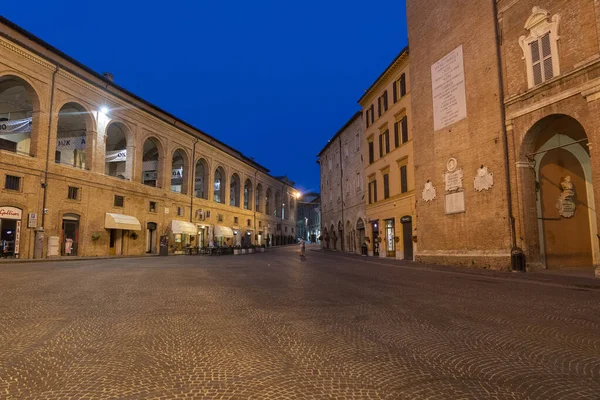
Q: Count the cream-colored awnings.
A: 3